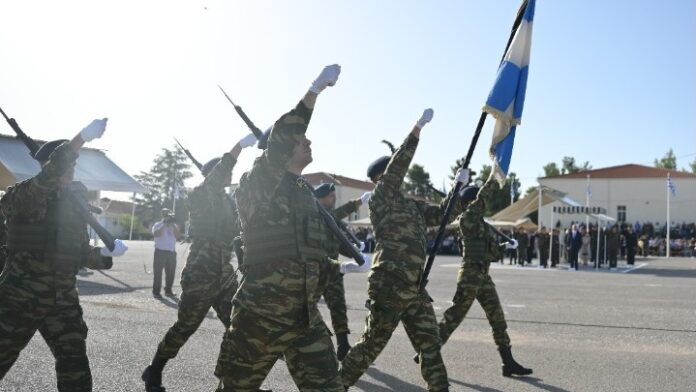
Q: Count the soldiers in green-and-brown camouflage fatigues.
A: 6